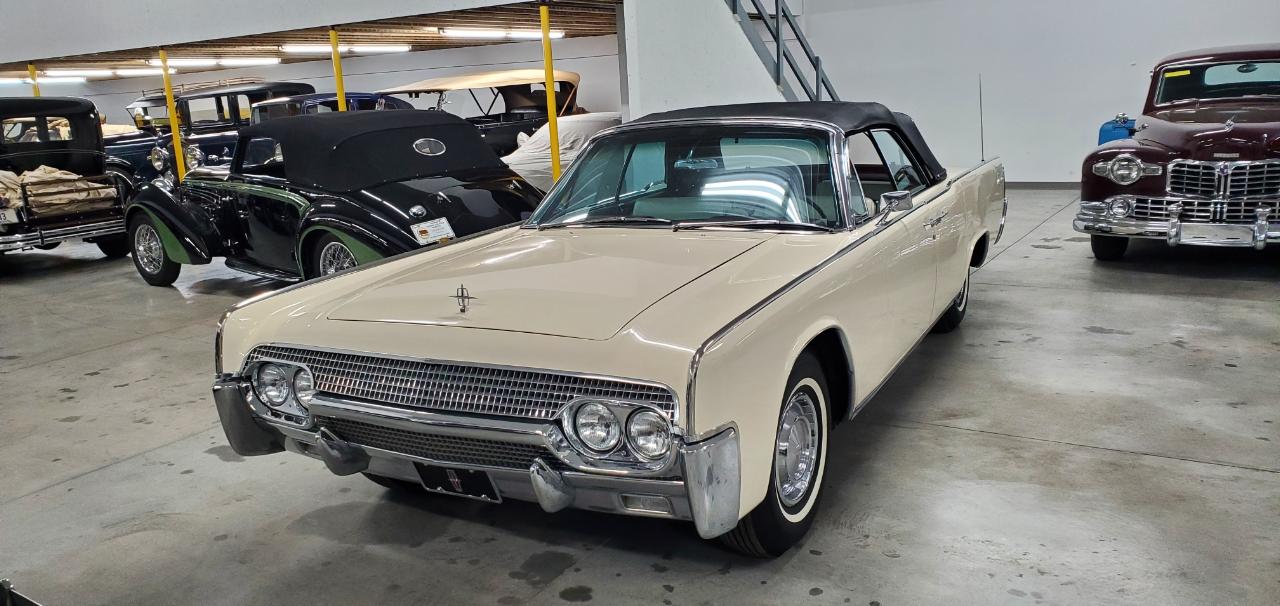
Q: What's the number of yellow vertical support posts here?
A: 4